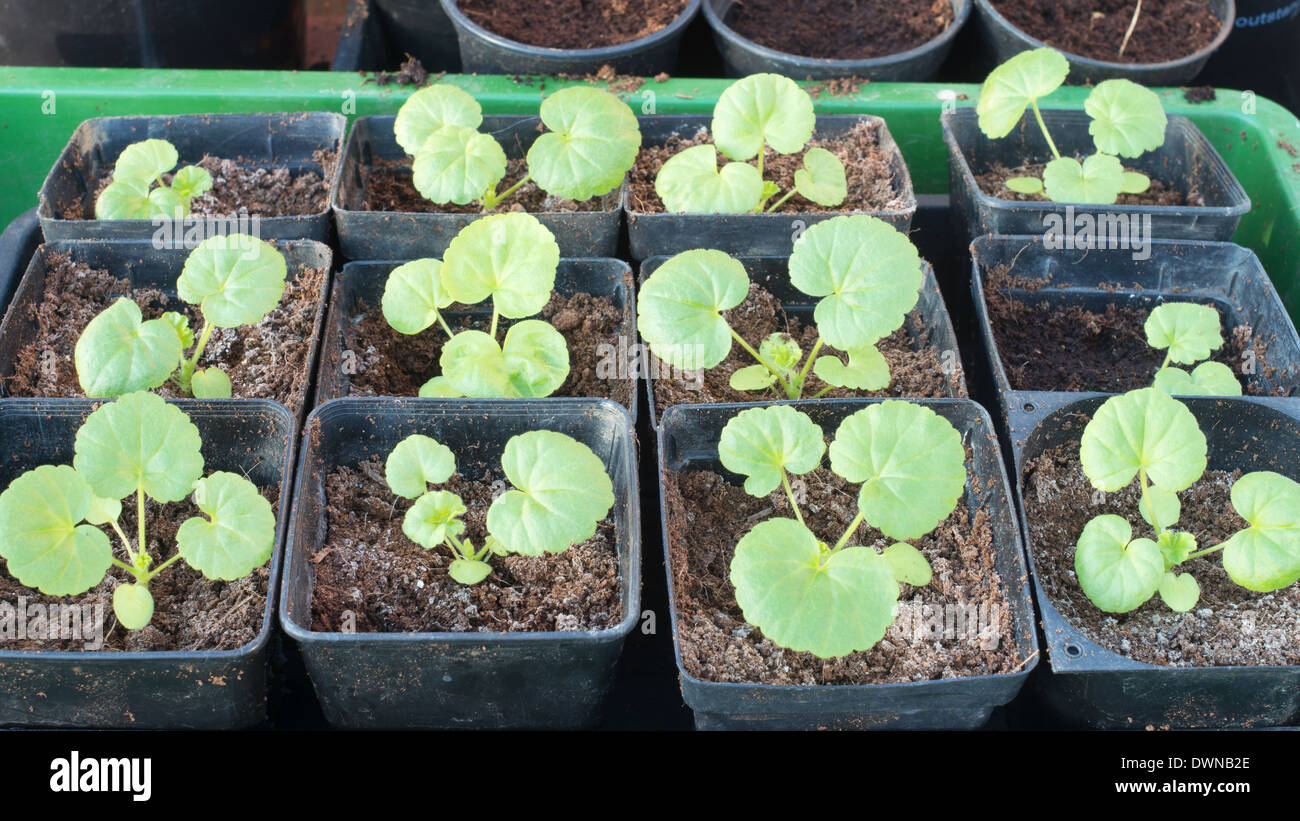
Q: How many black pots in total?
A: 15